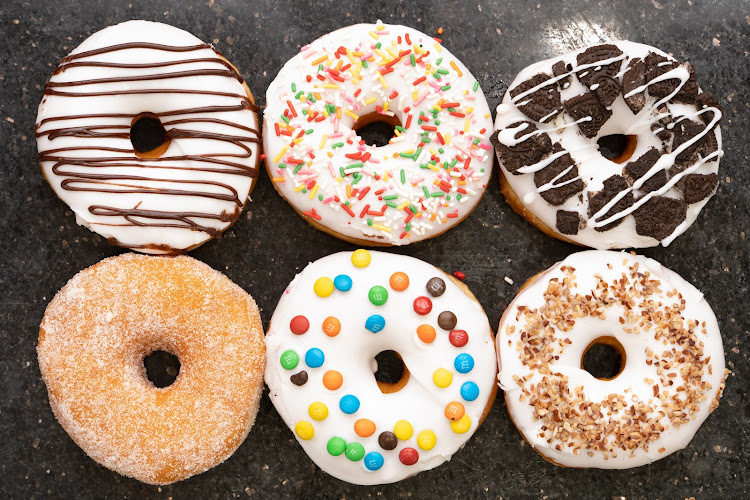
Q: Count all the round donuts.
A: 6